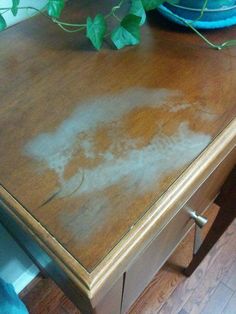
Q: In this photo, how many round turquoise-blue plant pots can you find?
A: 1